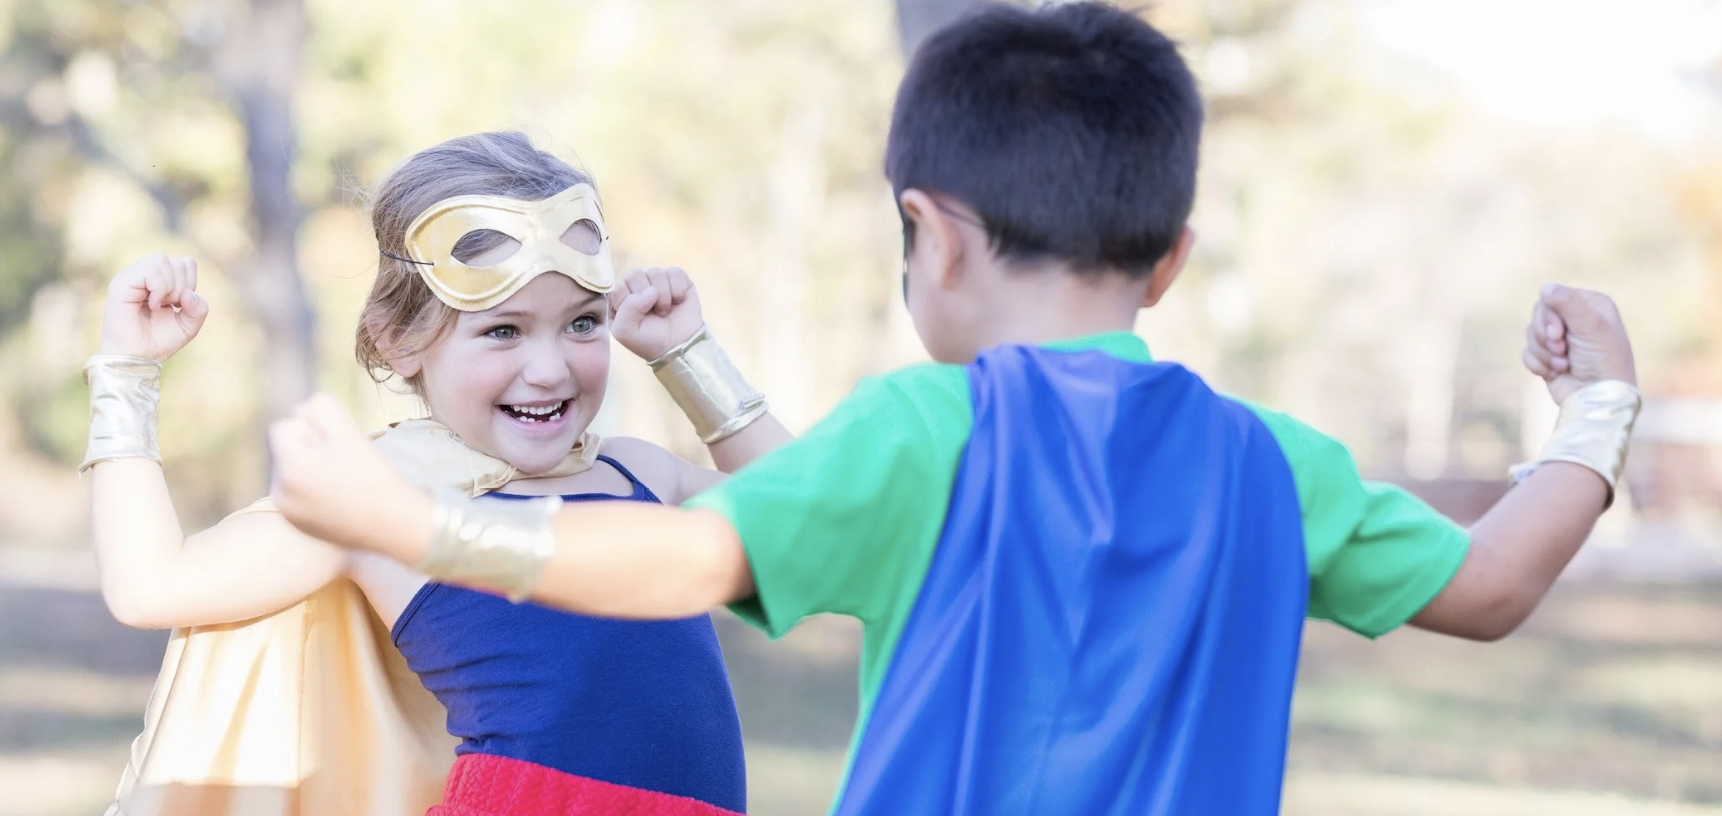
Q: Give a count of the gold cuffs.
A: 4